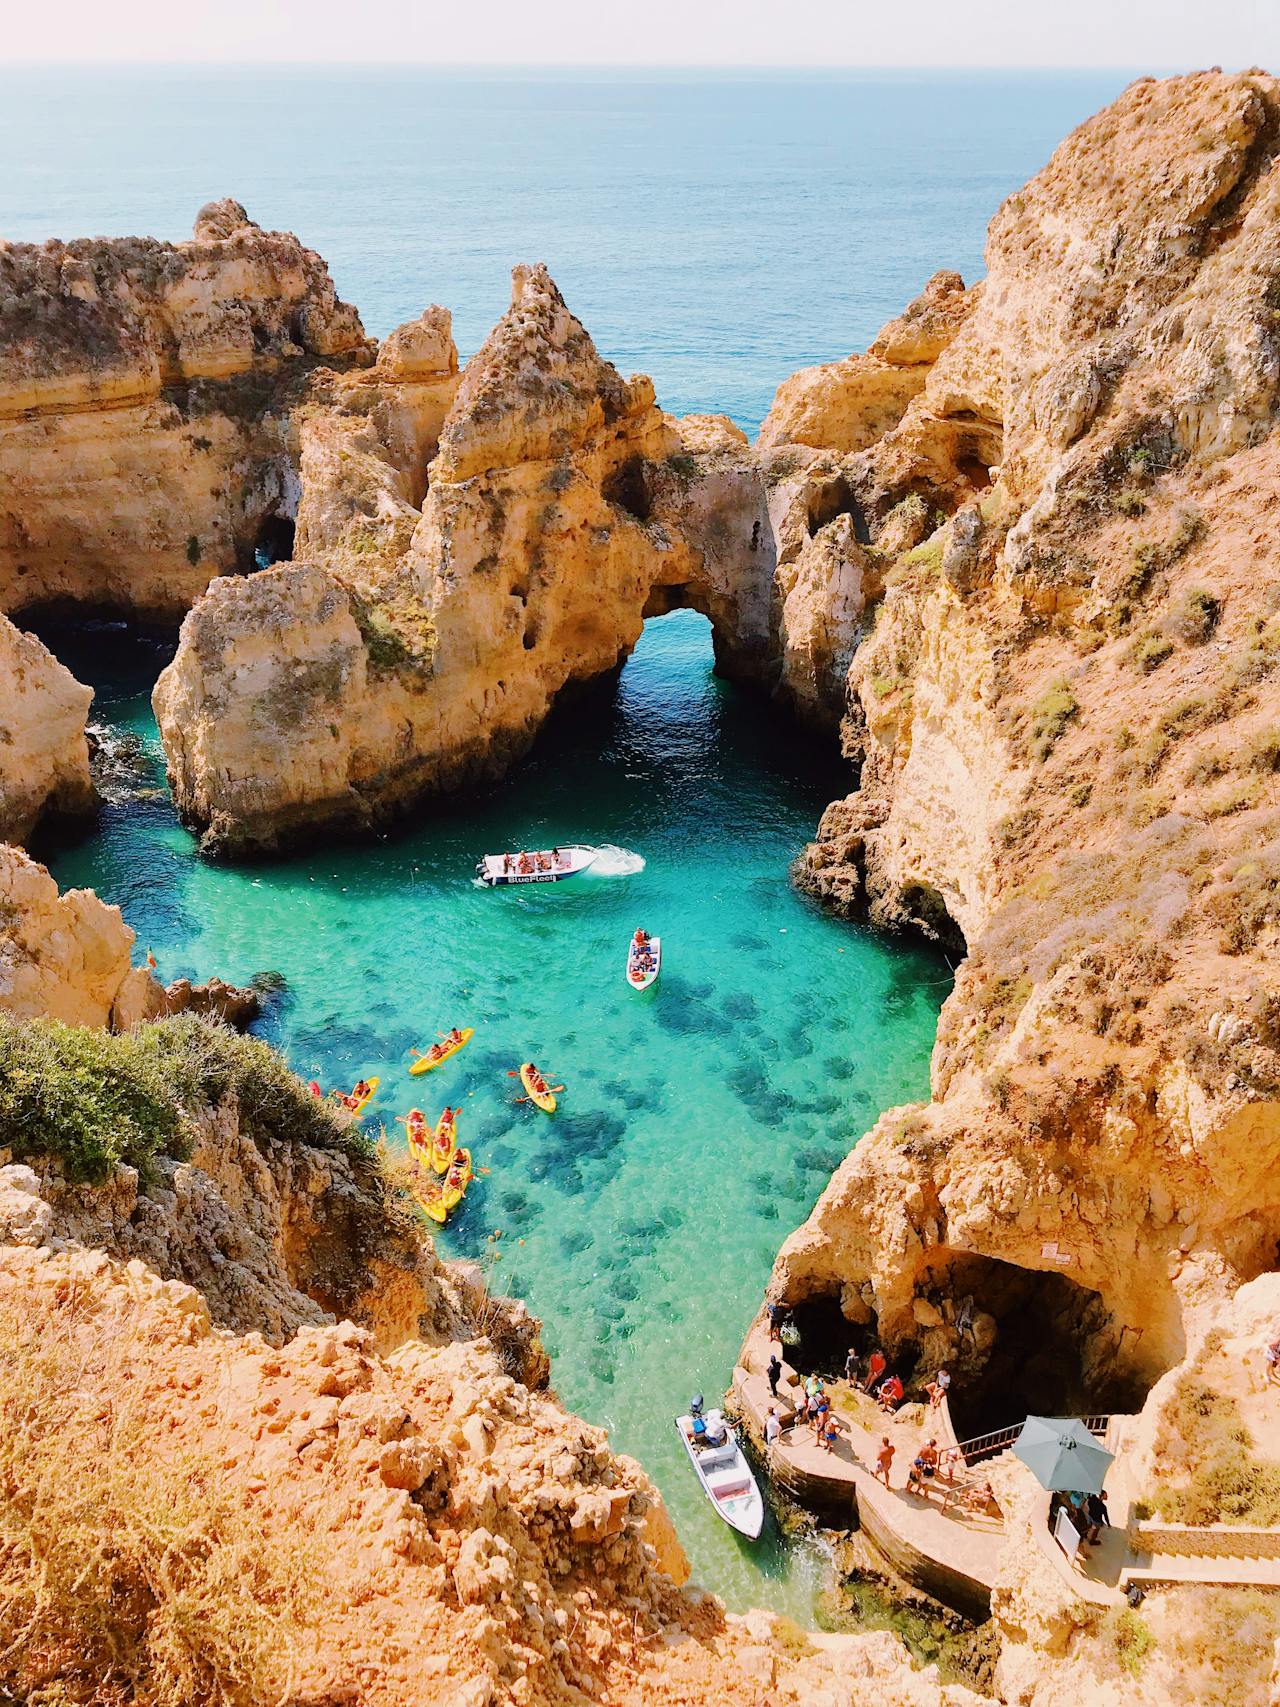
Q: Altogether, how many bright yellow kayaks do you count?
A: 7